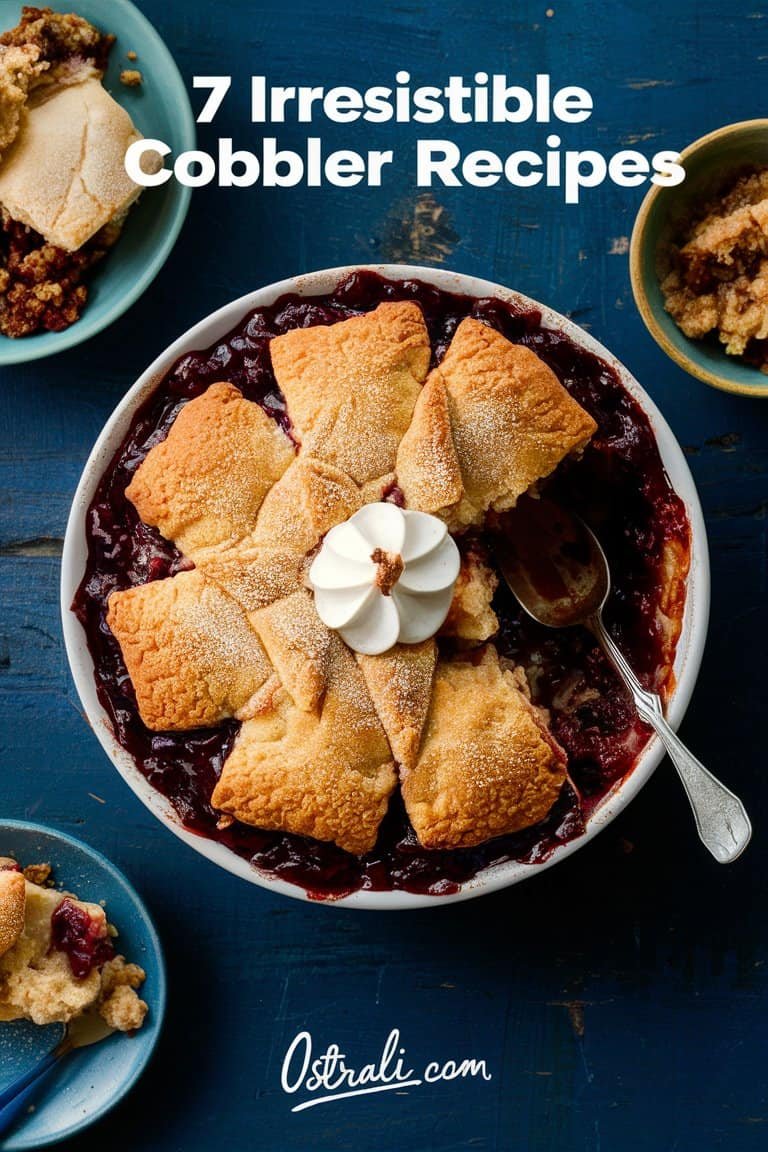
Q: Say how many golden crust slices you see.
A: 6